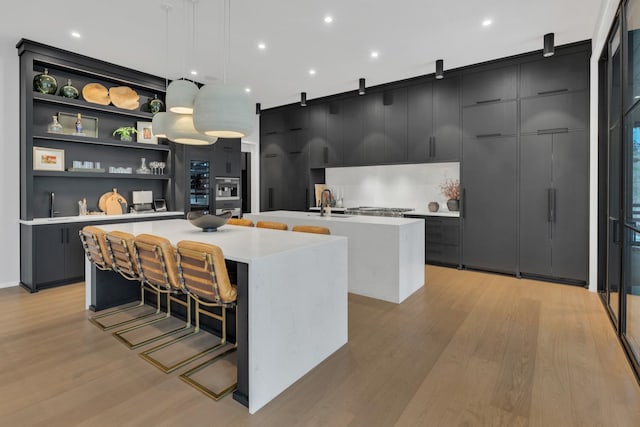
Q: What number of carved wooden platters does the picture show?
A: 2